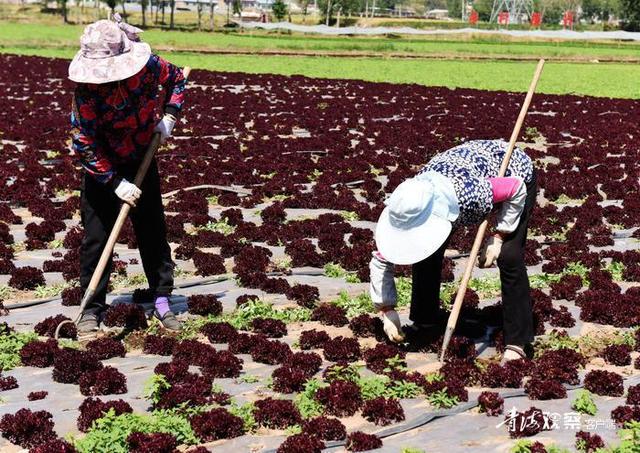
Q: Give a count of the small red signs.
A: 4